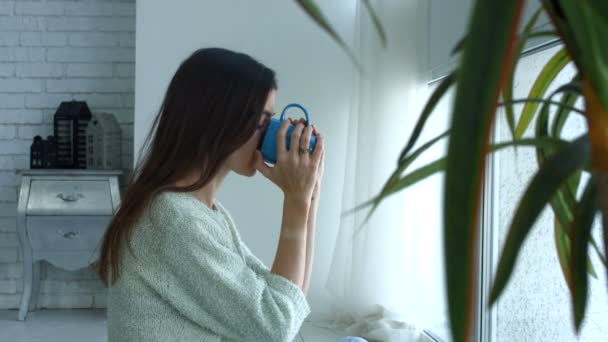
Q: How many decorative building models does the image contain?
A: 3